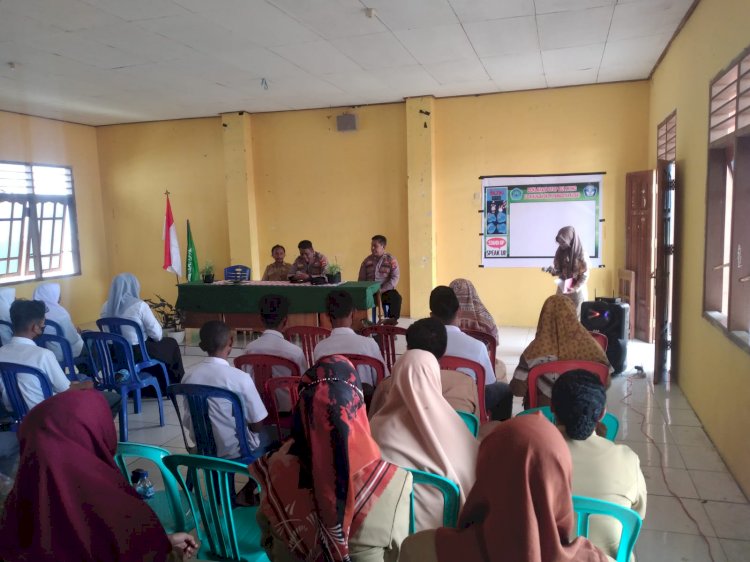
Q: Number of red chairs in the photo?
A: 9